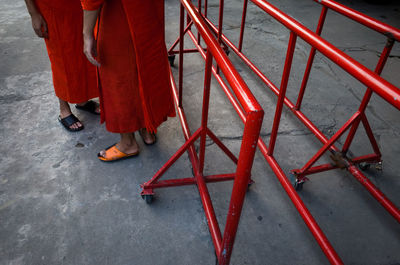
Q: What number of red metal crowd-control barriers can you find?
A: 3